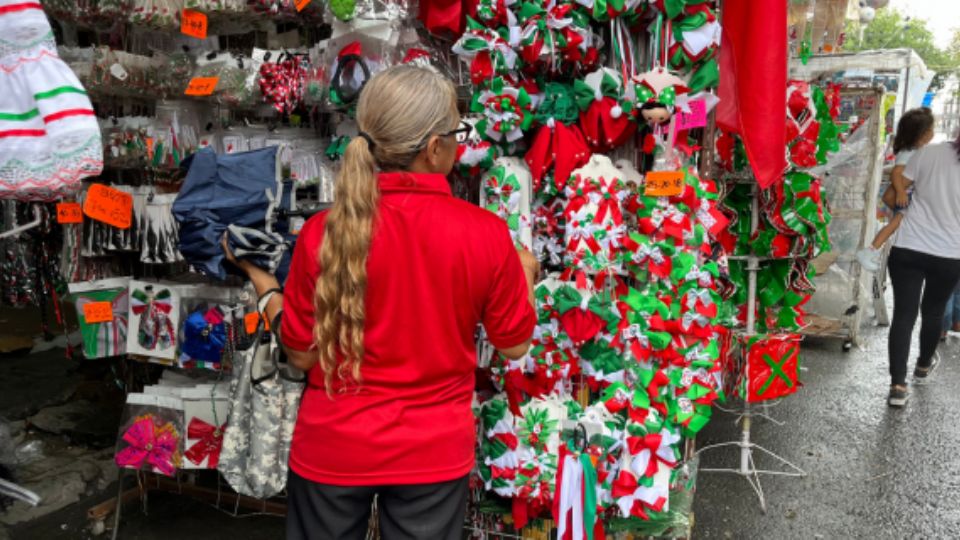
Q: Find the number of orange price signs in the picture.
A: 8